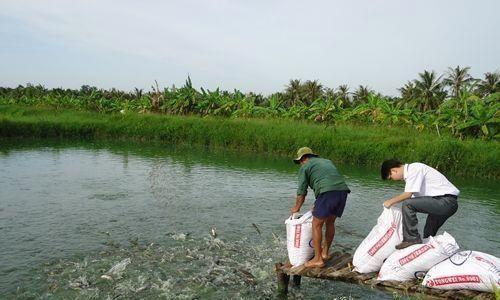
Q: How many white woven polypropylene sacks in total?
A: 4